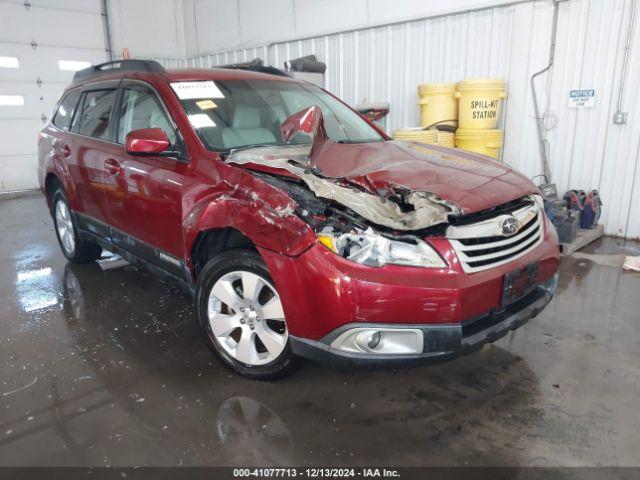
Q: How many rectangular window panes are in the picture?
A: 3